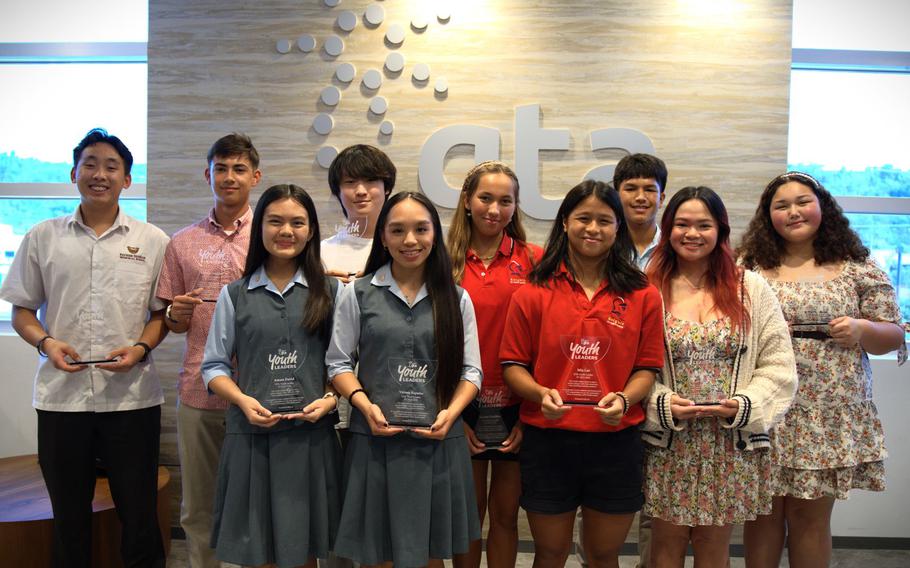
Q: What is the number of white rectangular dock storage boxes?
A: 0